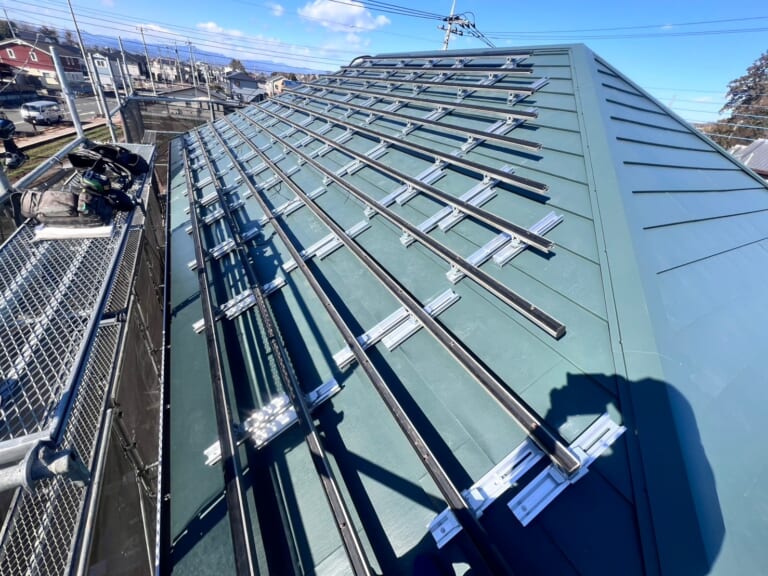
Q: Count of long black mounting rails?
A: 12